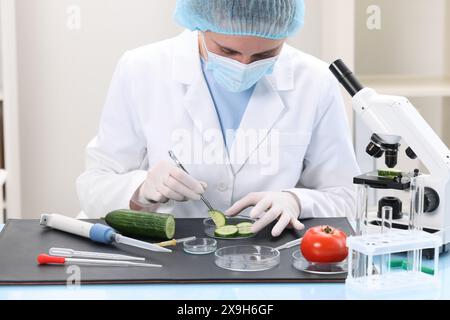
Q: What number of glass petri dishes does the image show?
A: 4